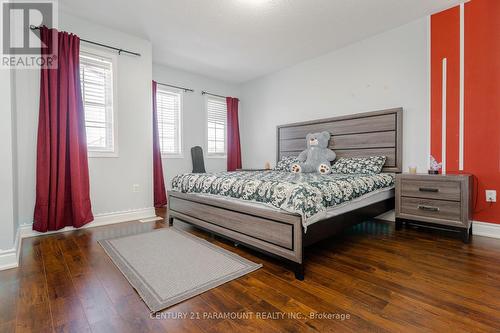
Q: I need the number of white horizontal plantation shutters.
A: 3